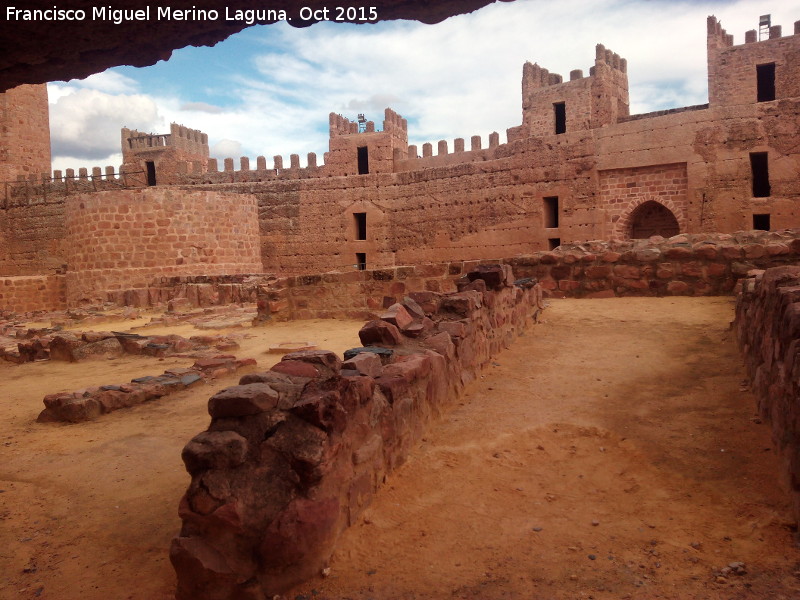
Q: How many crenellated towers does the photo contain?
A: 4